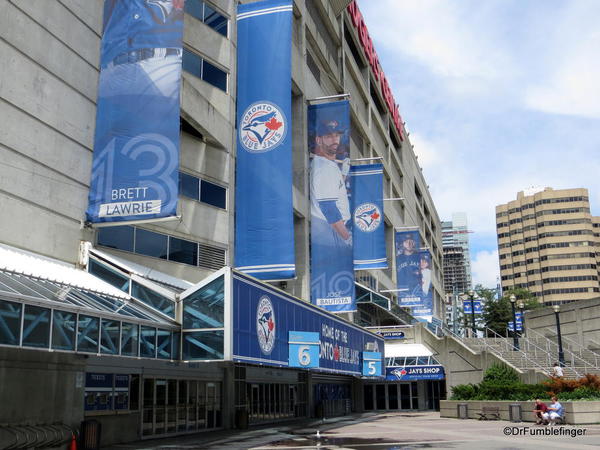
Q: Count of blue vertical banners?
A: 6